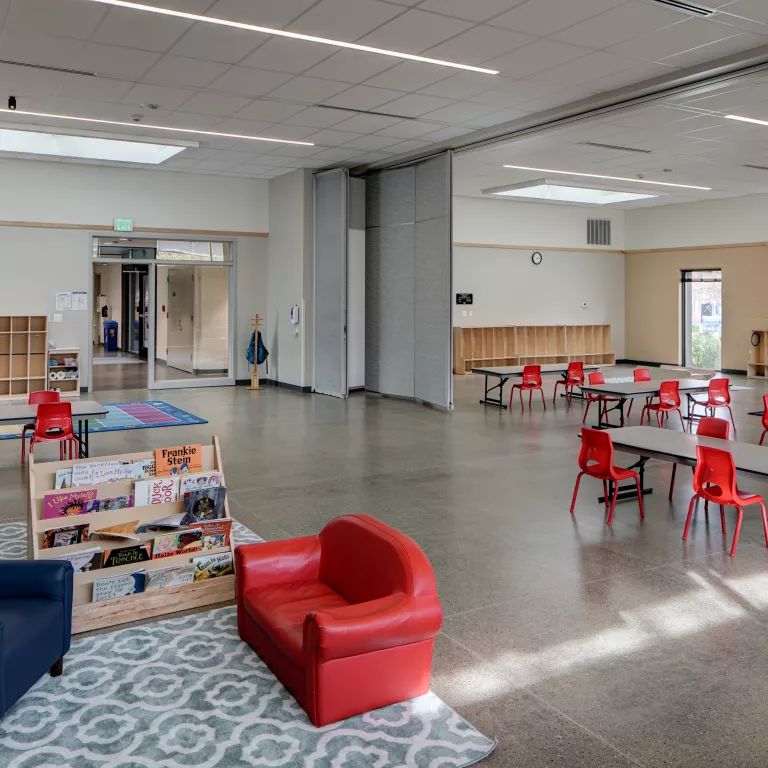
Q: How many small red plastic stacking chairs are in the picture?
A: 12